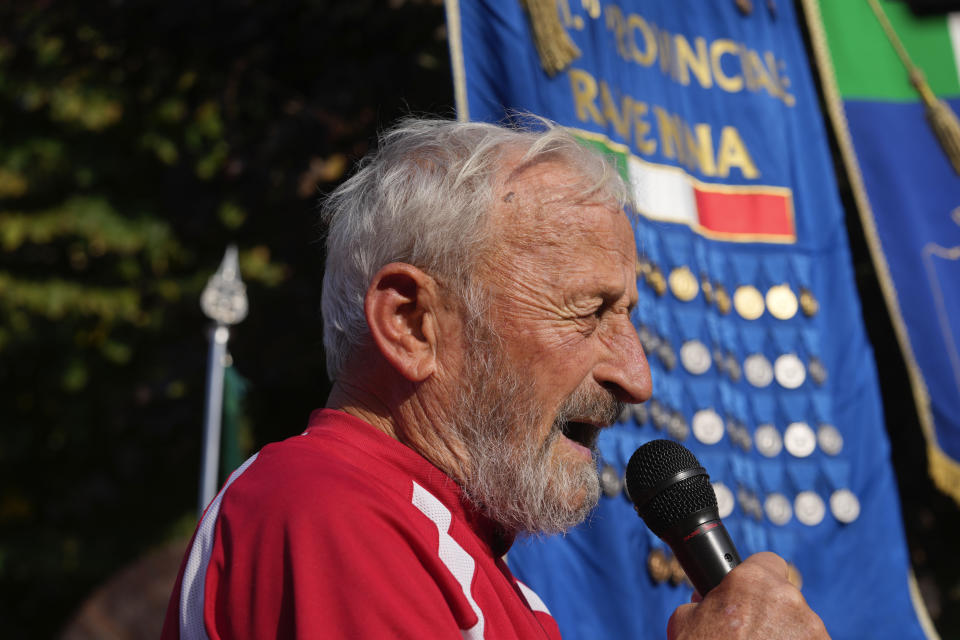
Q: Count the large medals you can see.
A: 14